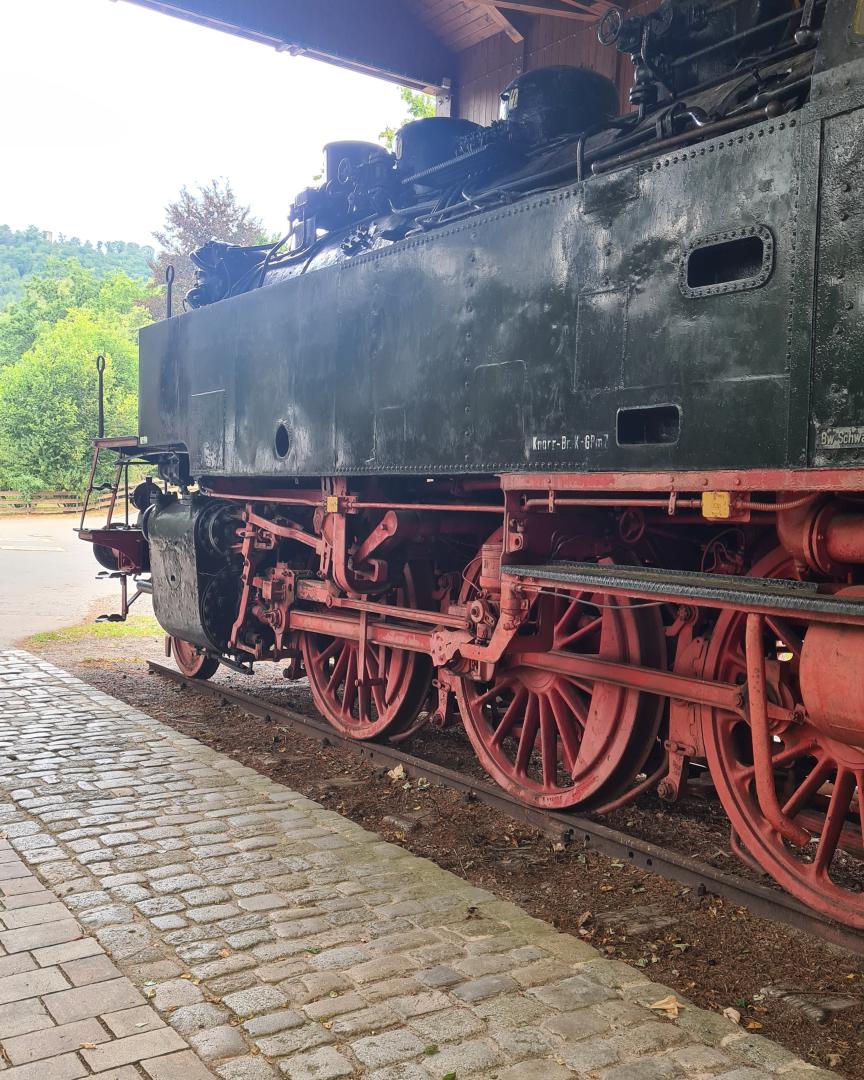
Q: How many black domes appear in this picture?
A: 3